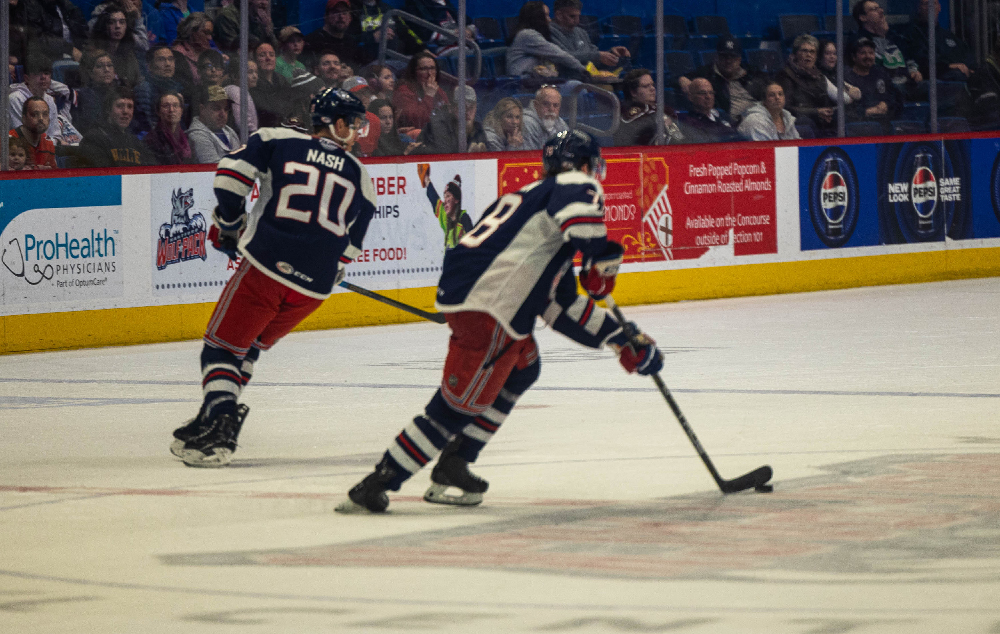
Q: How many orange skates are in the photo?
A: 0